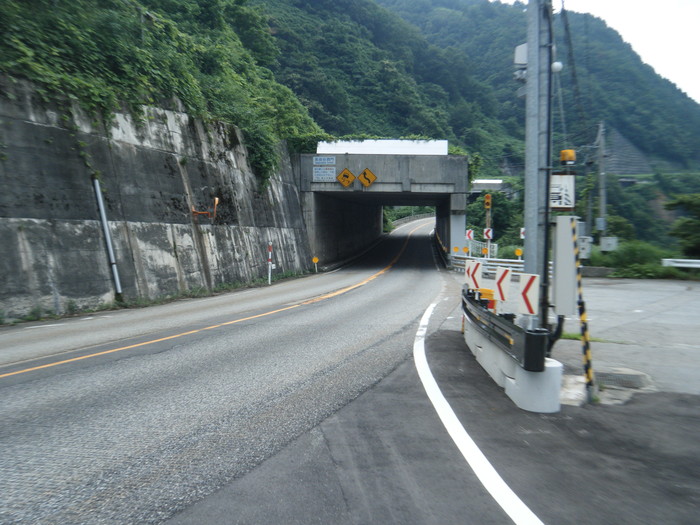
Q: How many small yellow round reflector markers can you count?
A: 5